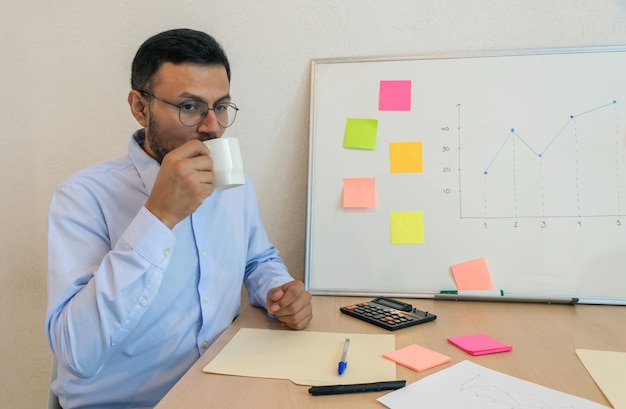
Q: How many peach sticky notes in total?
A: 3